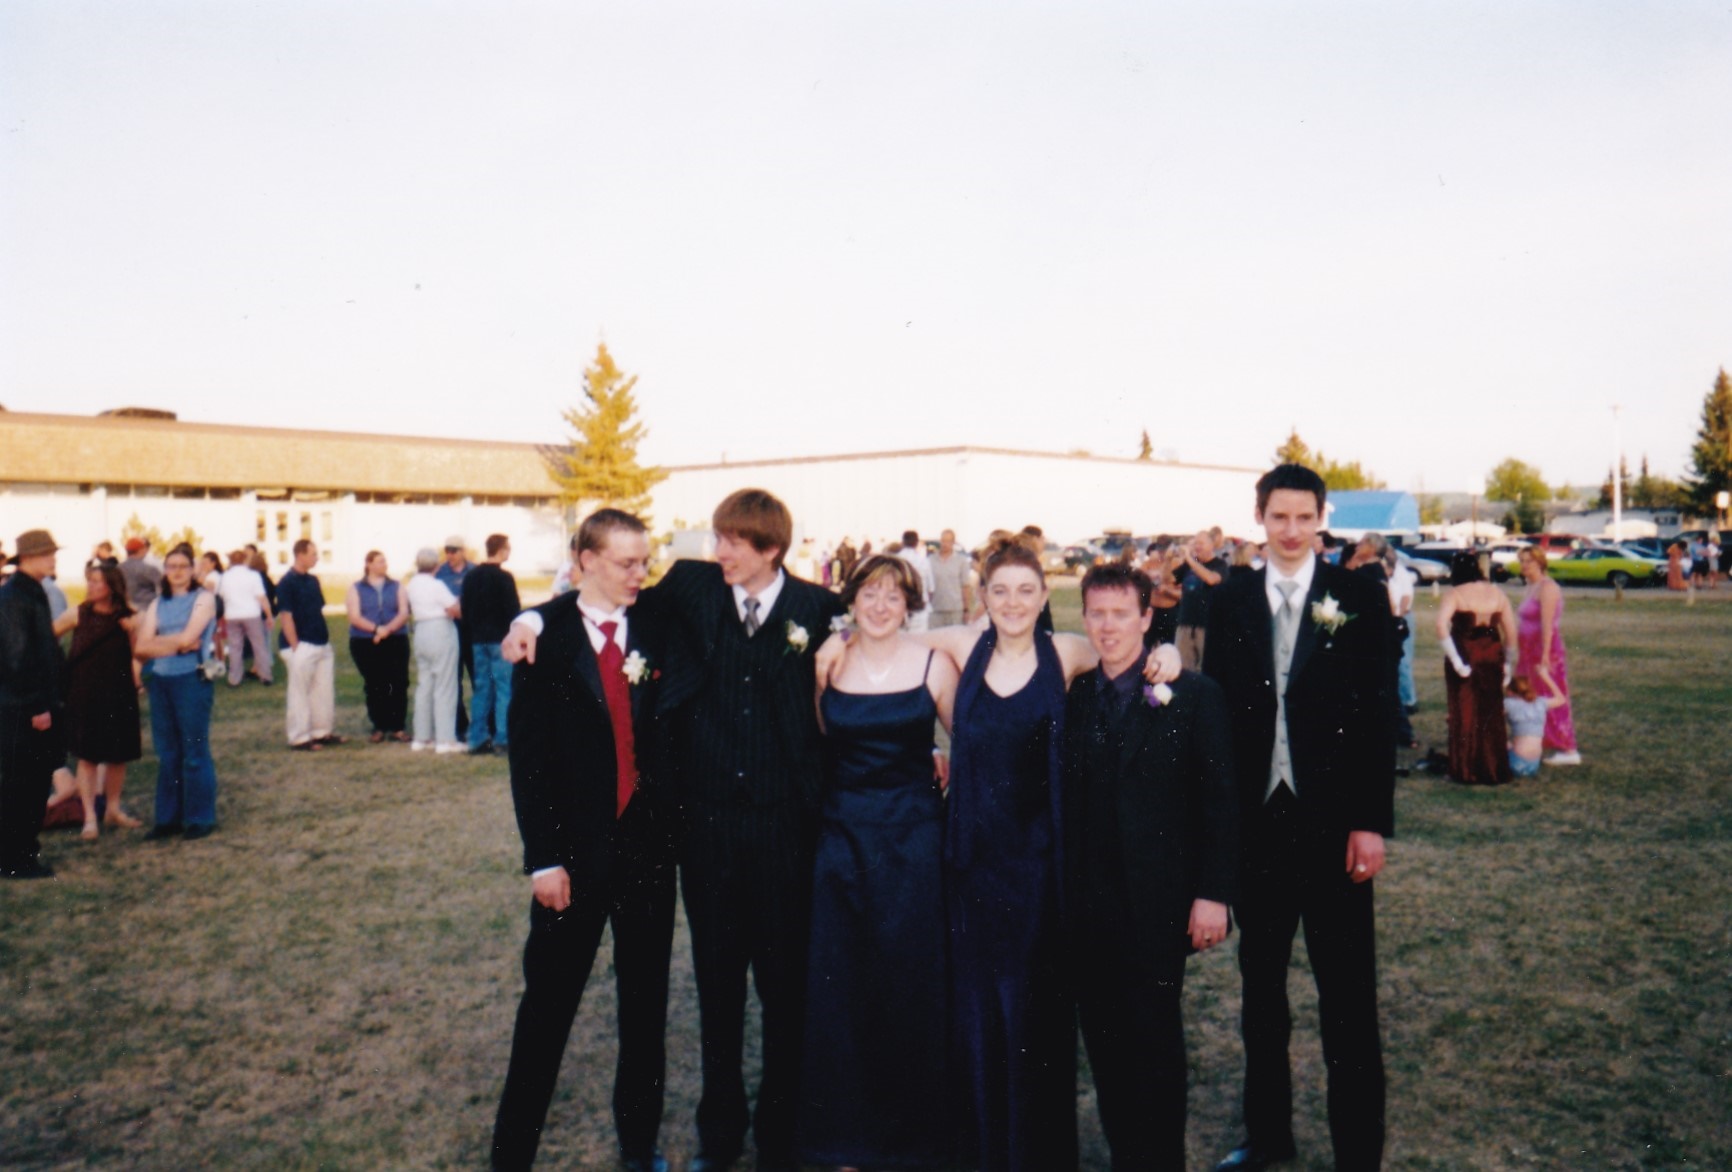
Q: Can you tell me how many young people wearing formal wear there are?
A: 6